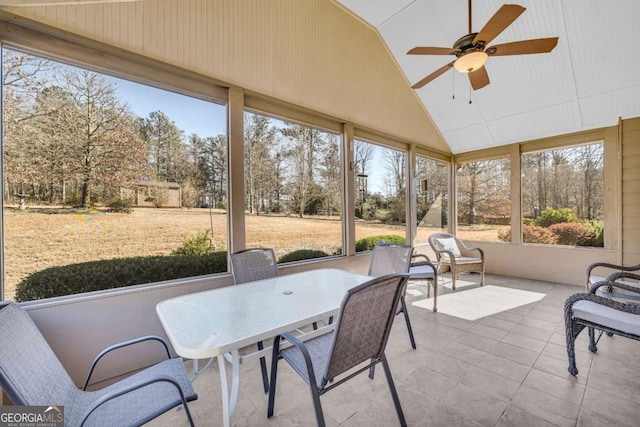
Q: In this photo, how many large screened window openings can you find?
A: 6